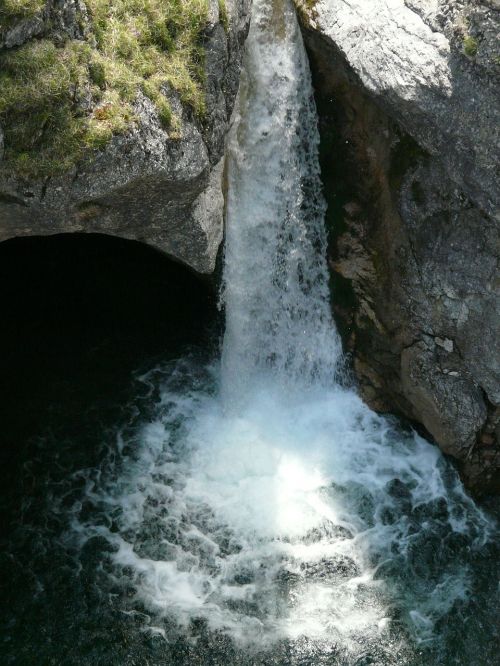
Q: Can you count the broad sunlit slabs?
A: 1